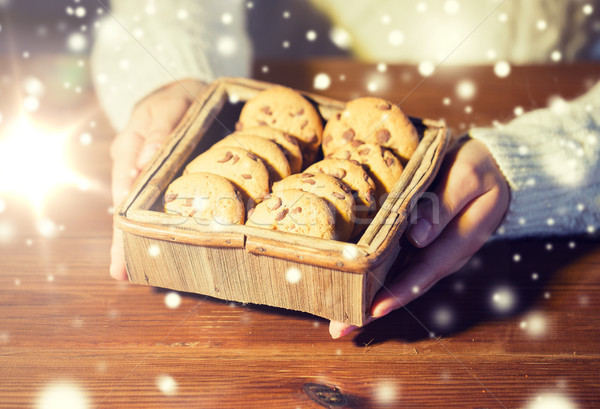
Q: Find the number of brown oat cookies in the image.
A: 10